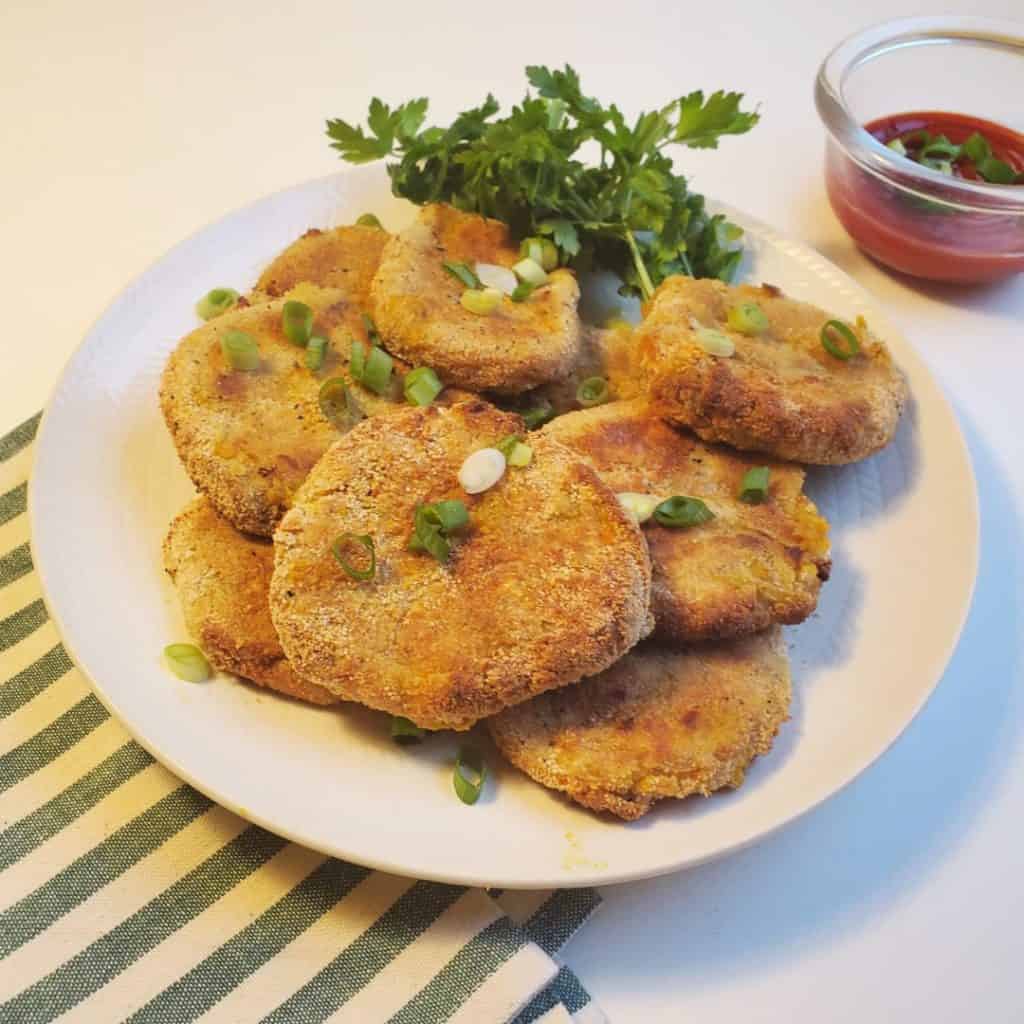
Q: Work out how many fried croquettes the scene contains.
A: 9